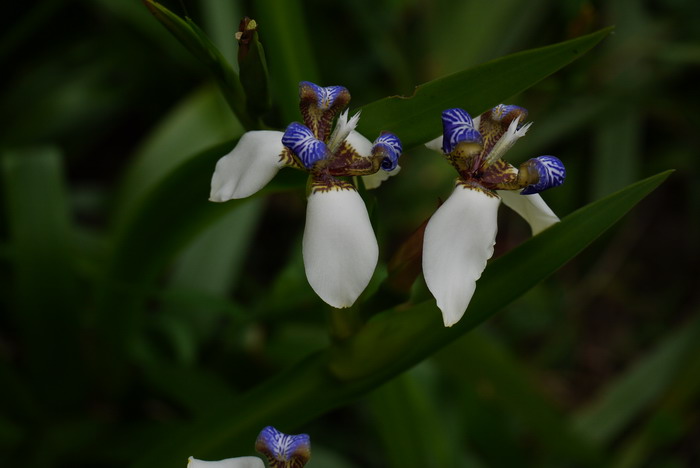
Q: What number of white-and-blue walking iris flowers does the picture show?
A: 3